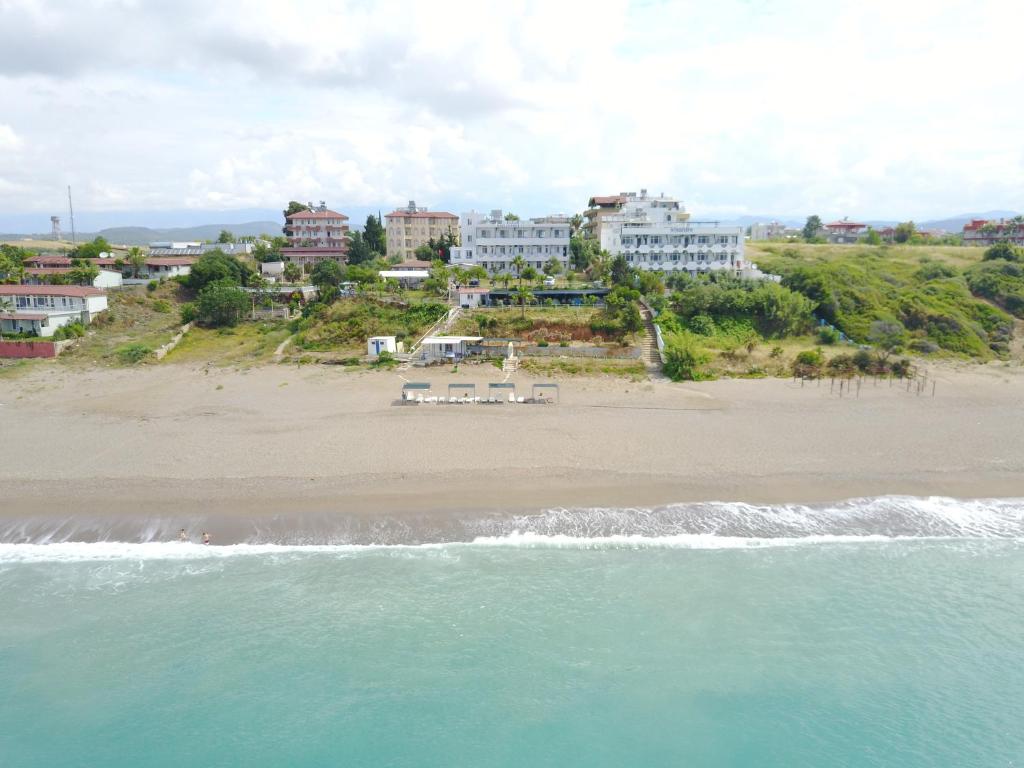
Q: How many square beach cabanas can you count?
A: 4